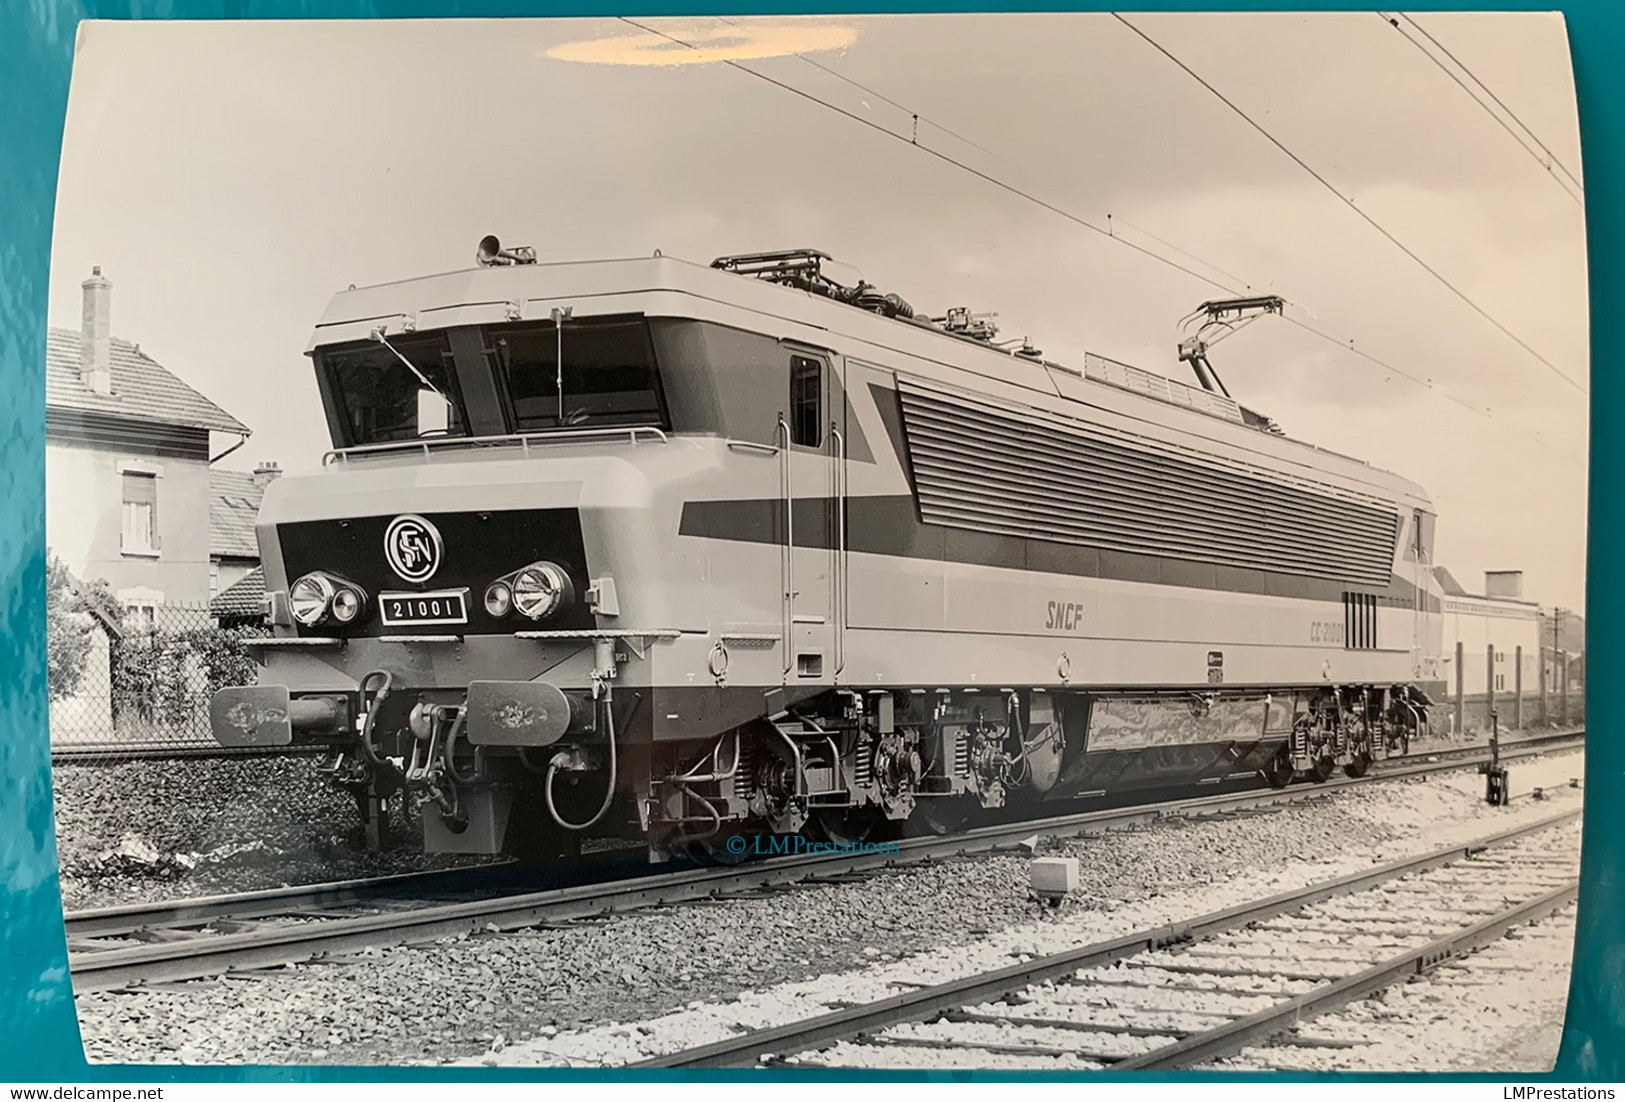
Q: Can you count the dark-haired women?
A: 0